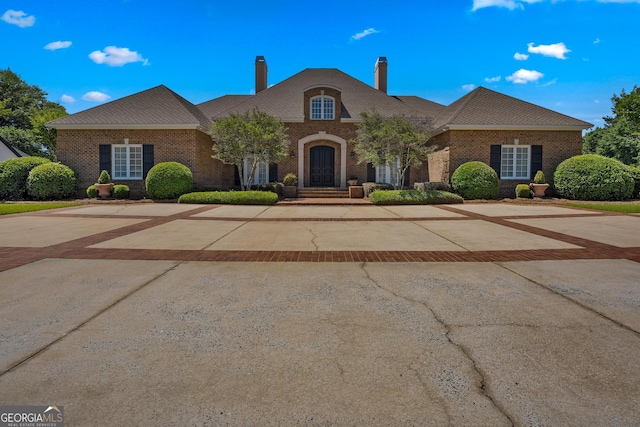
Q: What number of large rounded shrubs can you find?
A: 5